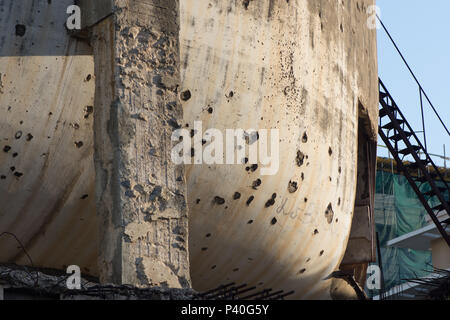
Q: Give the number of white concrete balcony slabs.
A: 2